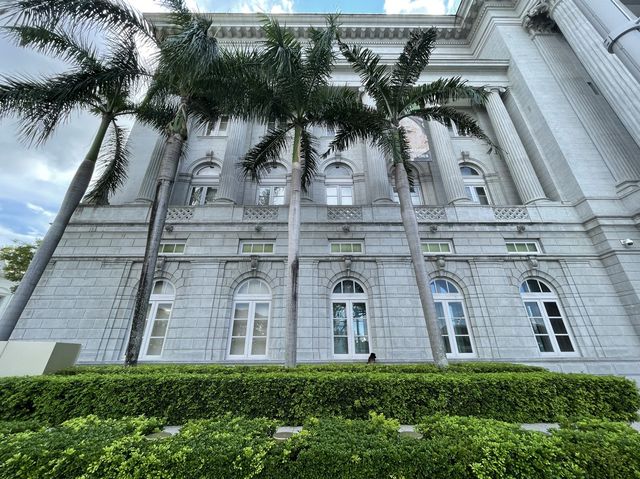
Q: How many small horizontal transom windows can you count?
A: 5